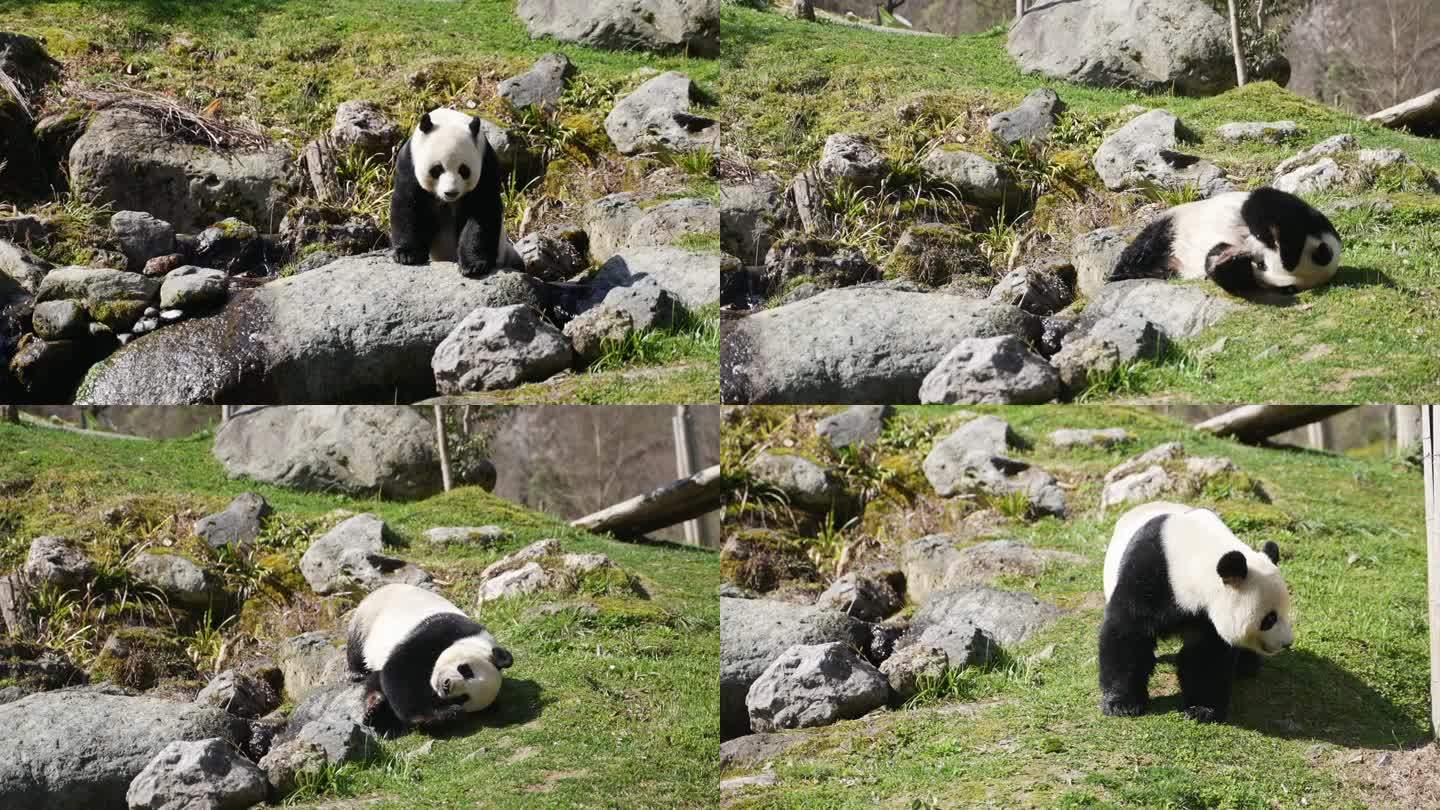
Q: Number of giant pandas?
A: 4